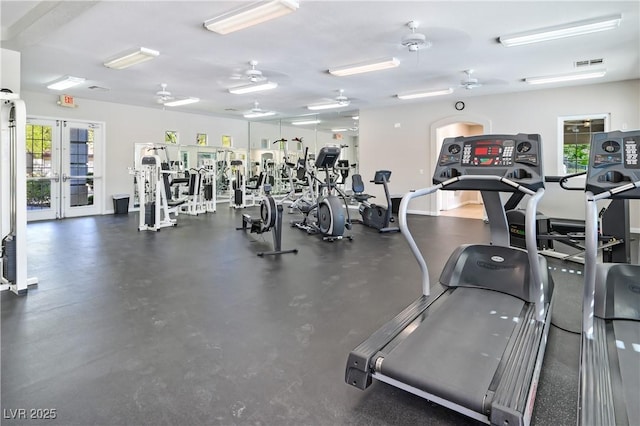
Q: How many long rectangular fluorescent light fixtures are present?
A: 11